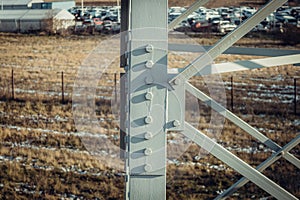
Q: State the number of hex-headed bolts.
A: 10